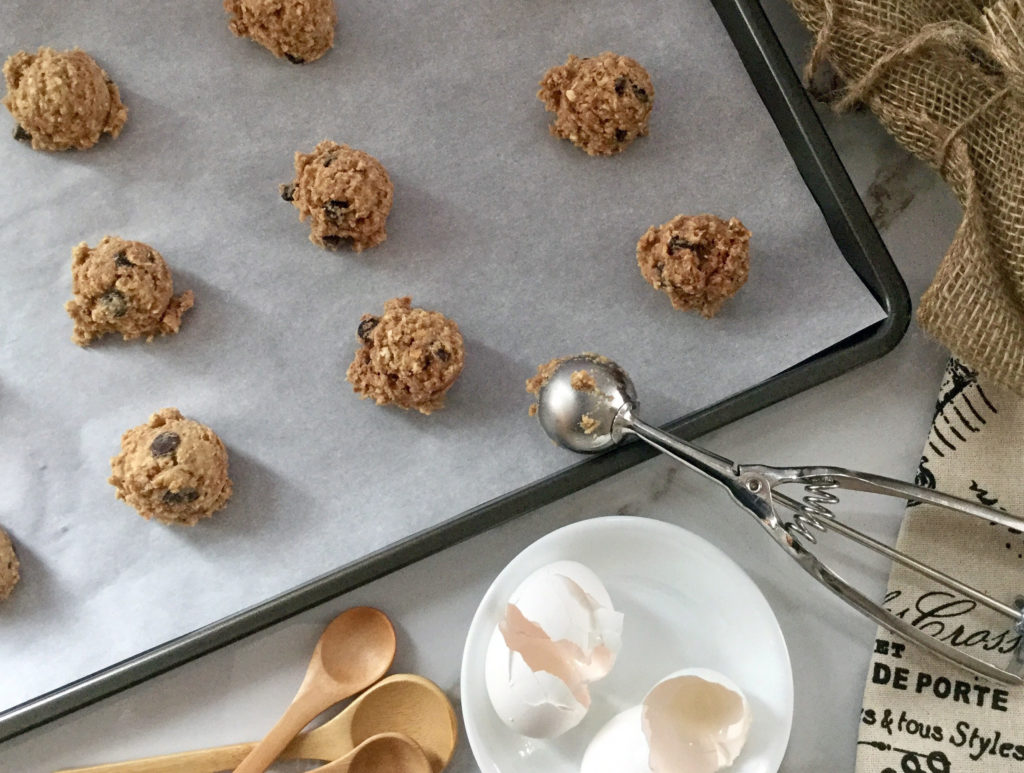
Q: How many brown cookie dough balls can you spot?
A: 9